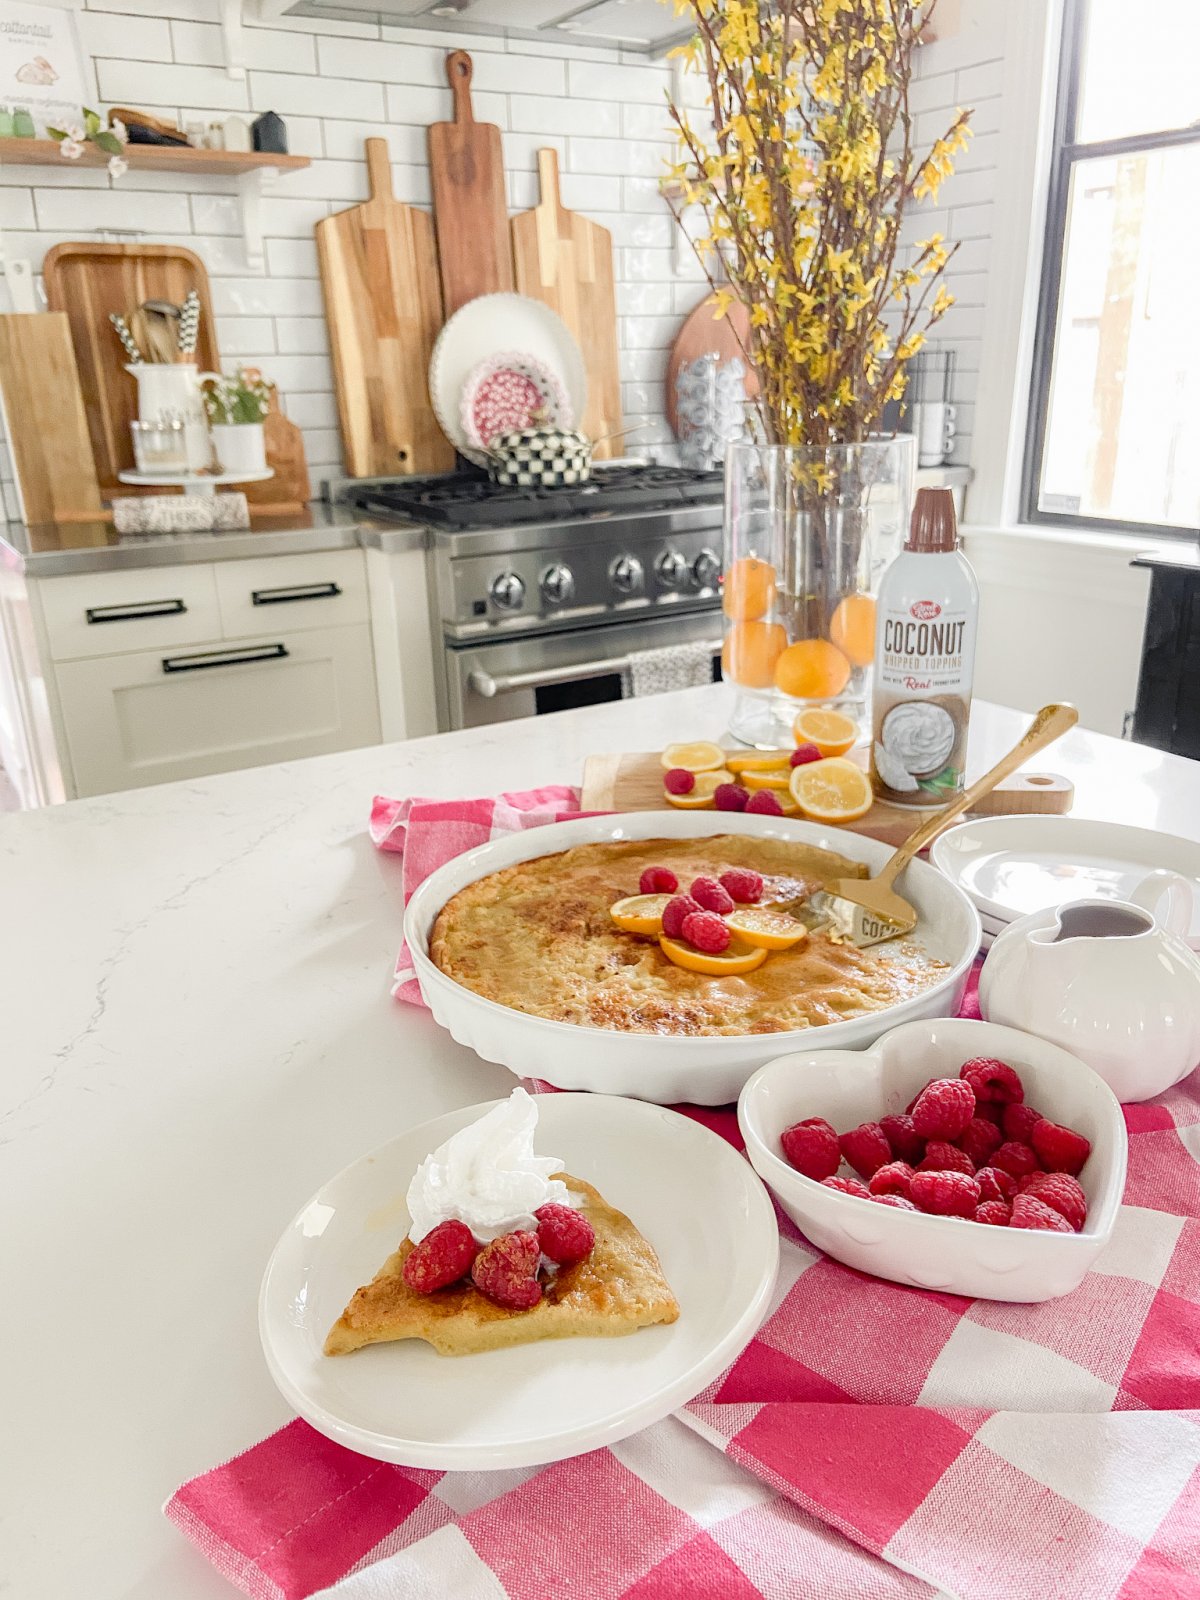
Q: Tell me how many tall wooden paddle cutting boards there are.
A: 3